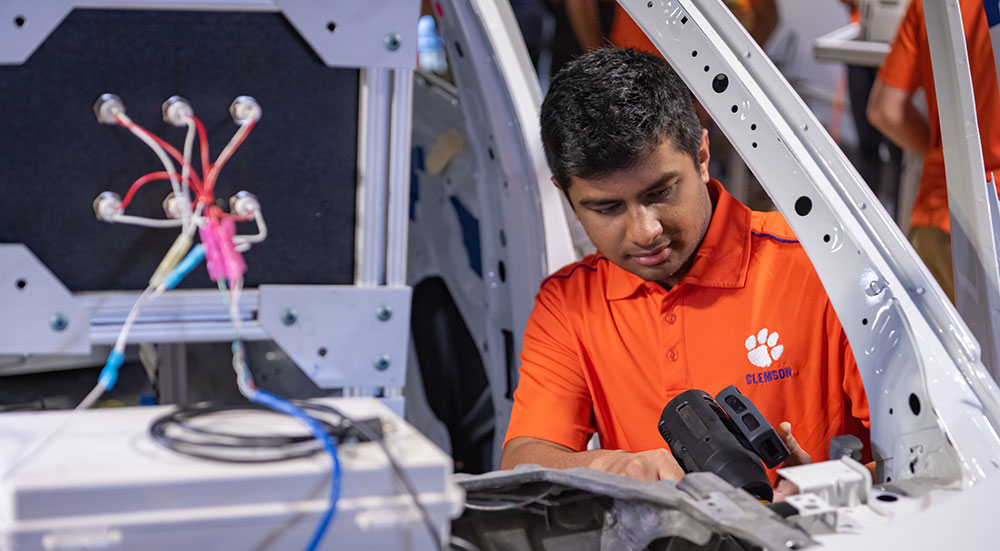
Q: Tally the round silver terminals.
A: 6